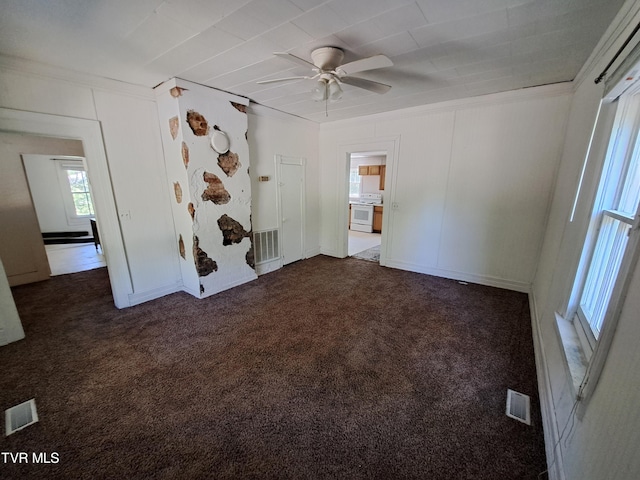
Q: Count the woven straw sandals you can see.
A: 0